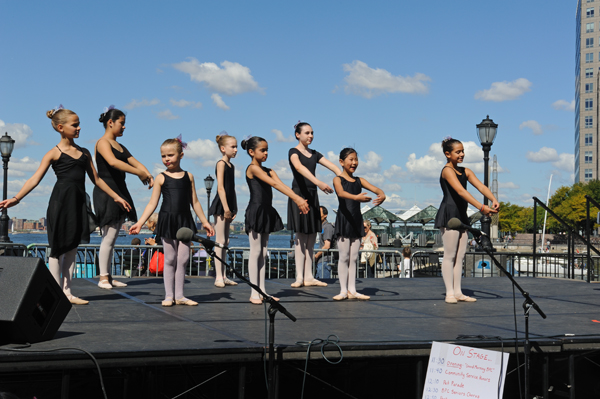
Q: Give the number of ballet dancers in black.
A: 8